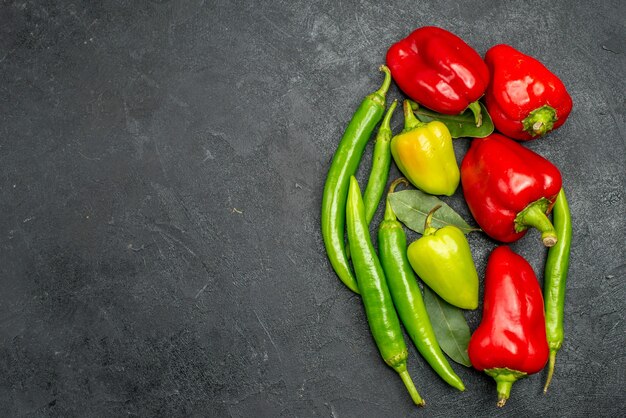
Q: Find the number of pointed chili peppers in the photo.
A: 5